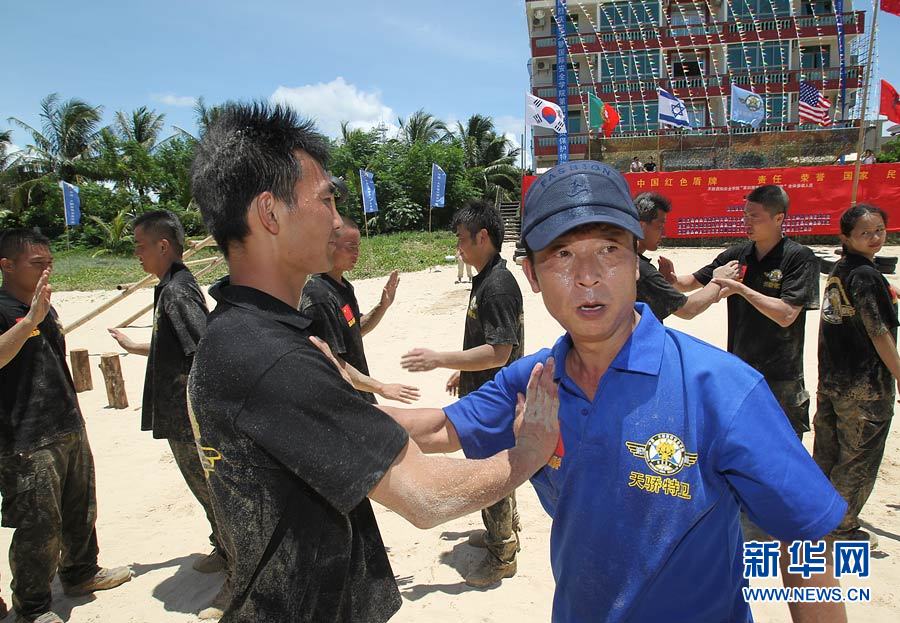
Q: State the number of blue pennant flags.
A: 3